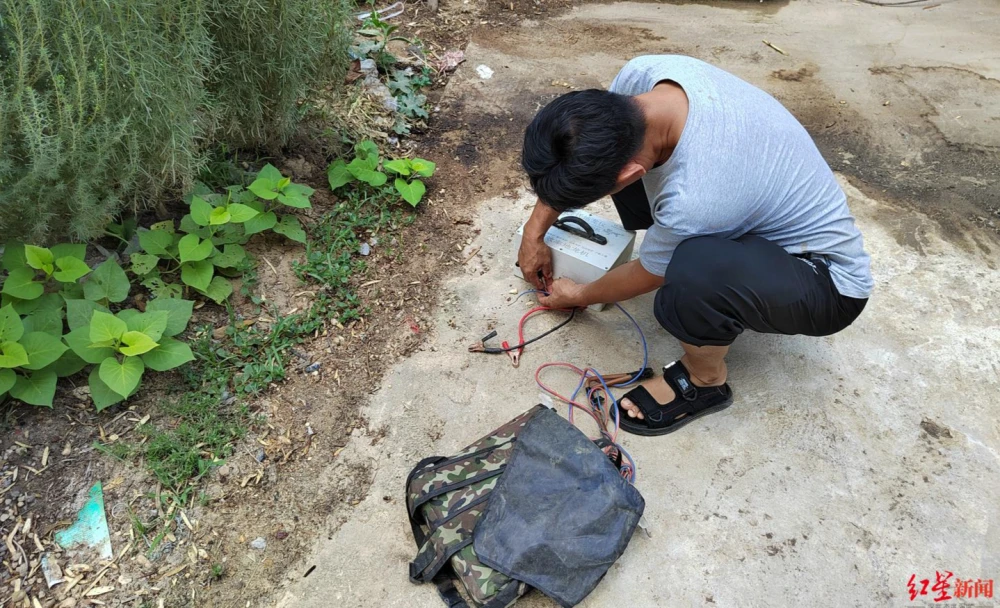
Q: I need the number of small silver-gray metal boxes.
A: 1